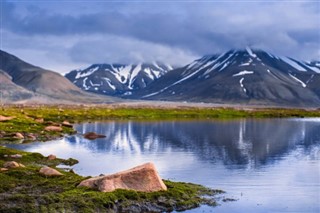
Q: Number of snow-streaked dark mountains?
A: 2